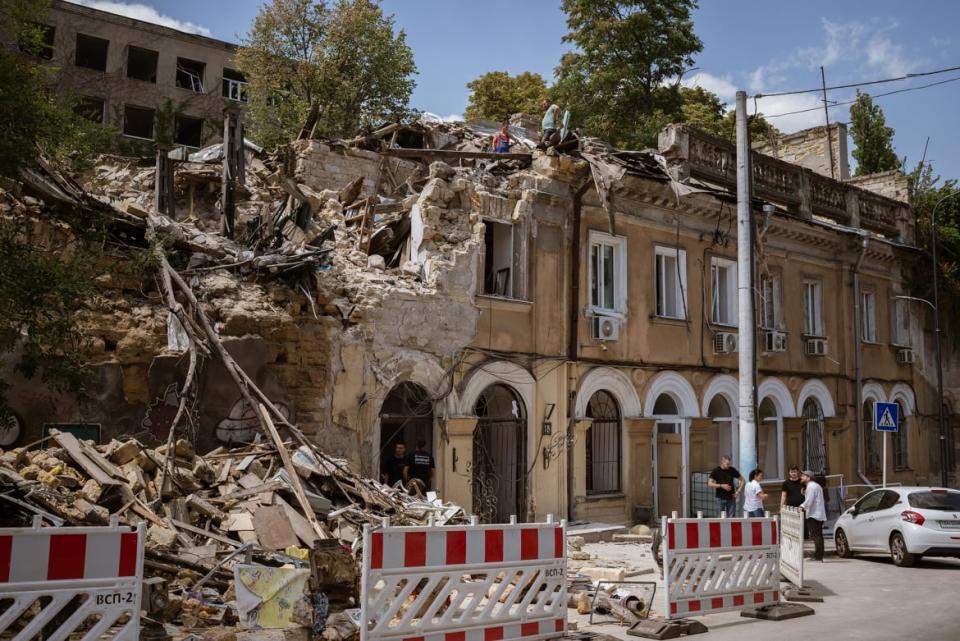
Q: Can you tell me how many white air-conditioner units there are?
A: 5